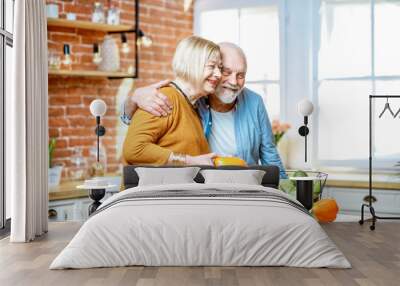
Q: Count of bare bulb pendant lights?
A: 4